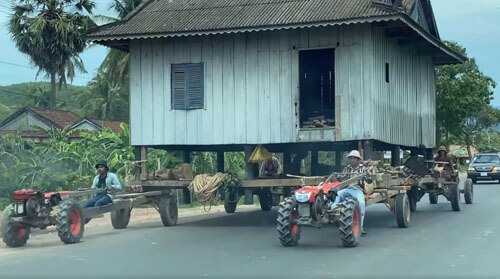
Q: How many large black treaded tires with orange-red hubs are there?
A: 4